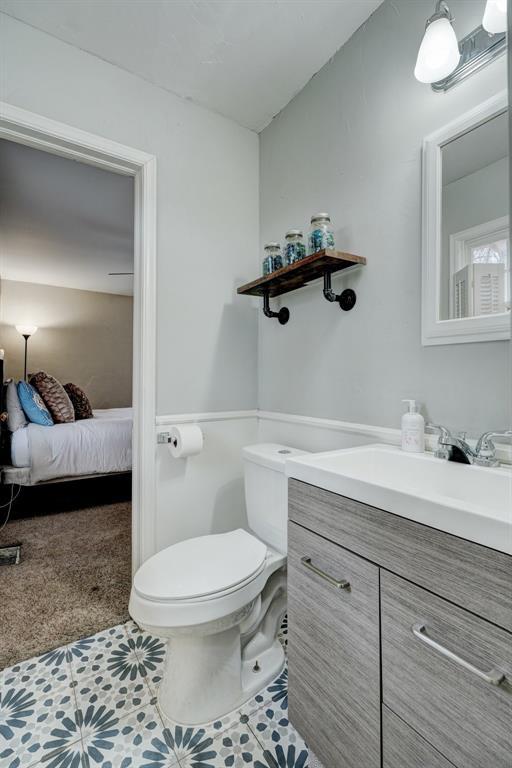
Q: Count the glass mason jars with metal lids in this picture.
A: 3